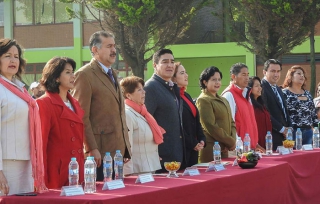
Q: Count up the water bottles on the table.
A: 12